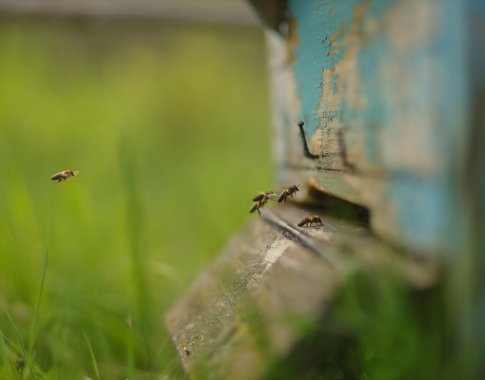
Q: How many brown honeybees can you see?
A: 5